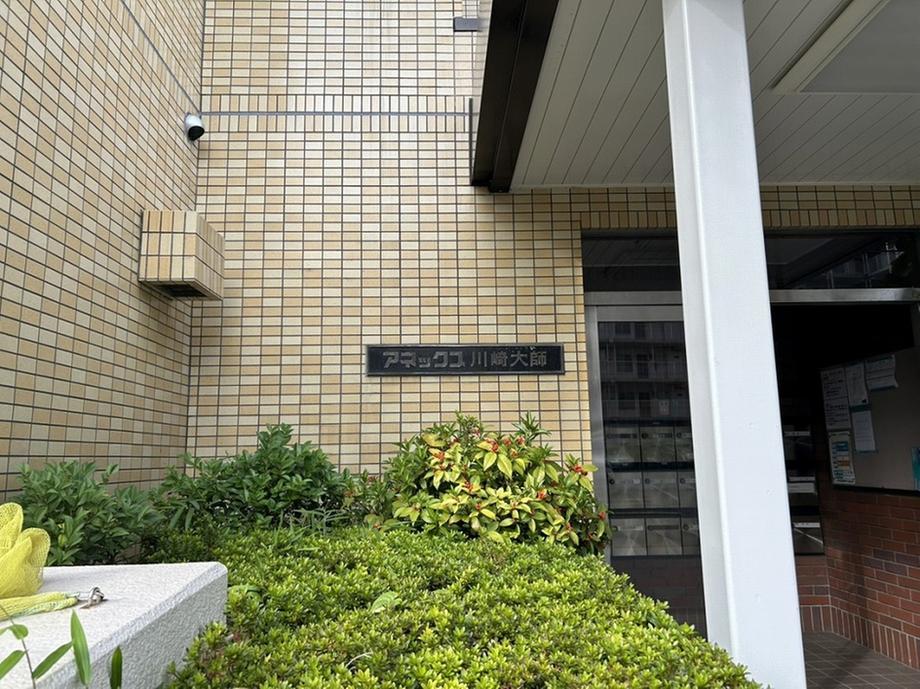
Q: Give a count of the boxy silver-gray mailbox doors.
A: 12